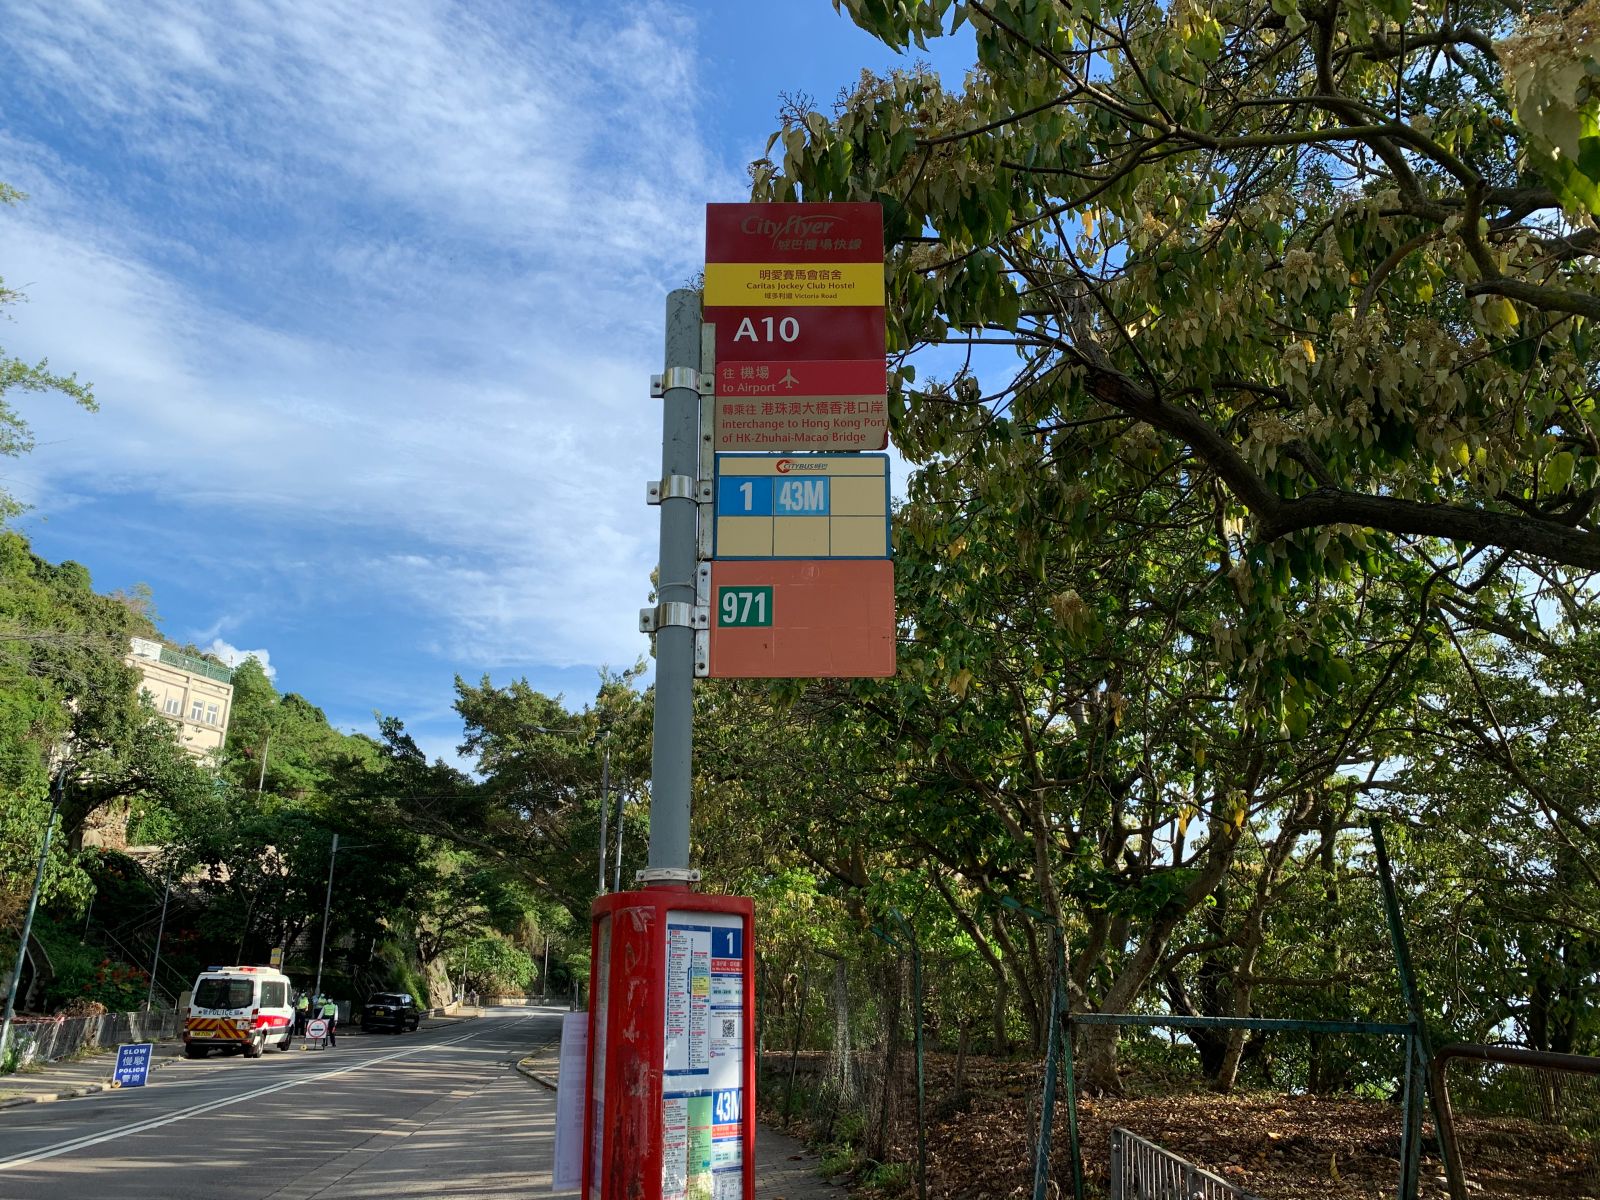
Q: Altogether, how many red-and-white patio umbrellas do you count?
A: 0